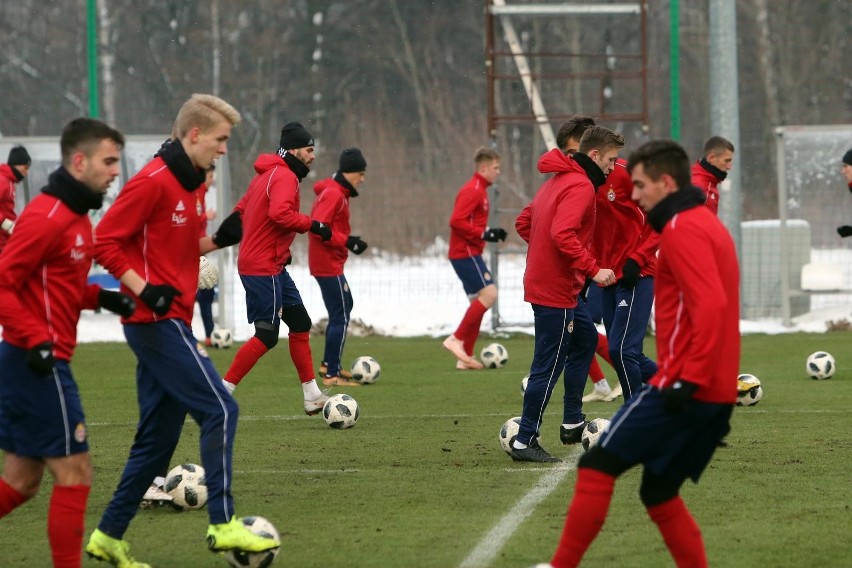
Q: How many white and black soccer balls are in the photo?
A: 11